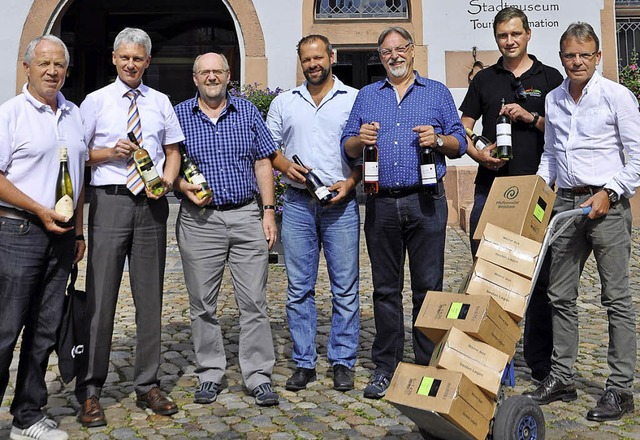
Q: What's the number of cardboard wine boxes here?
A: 6